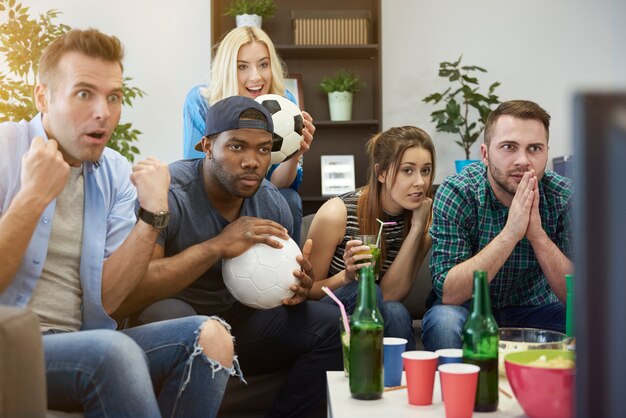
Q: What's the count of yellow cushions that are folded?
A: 0